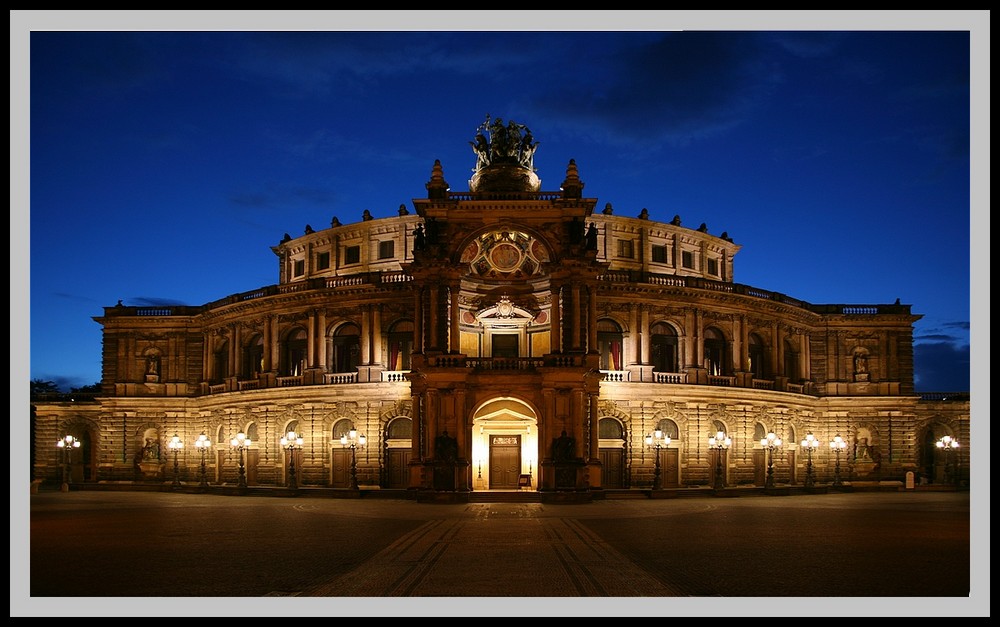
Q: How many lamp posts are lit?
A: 12